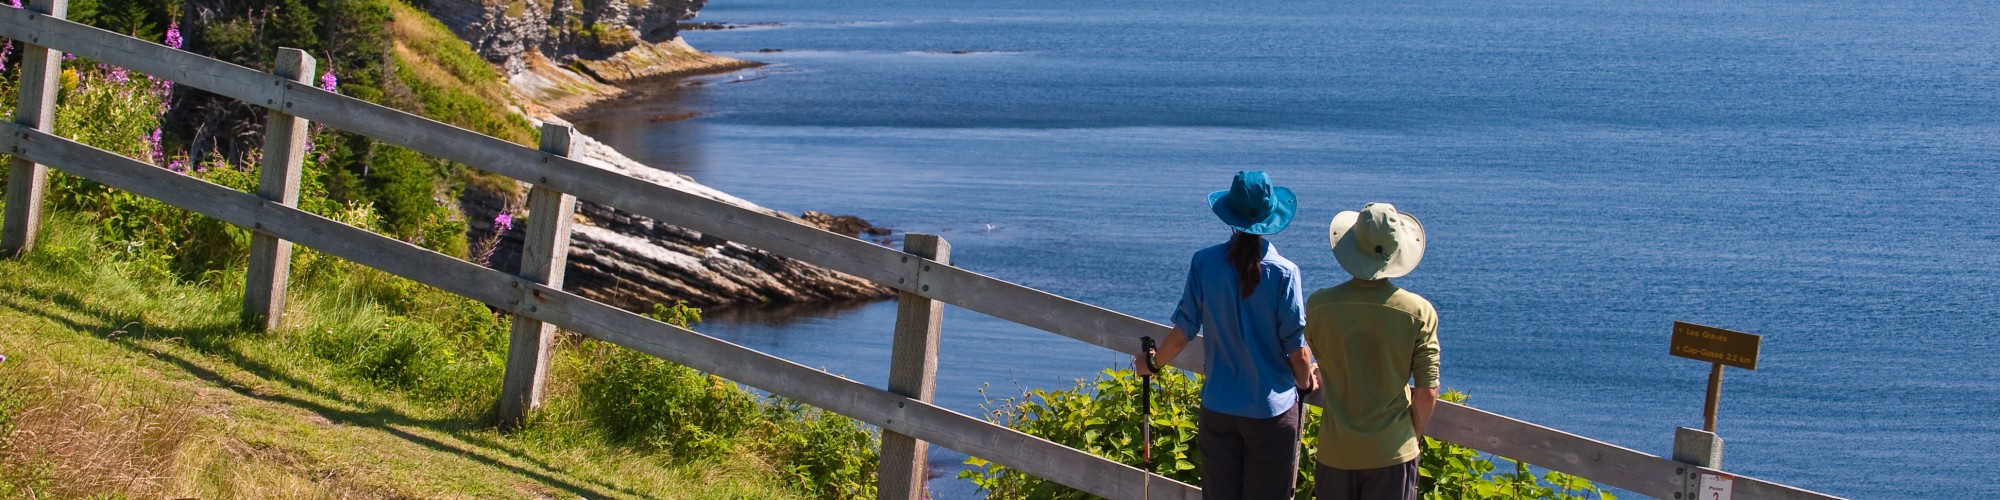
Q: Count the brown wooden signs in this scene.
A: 1